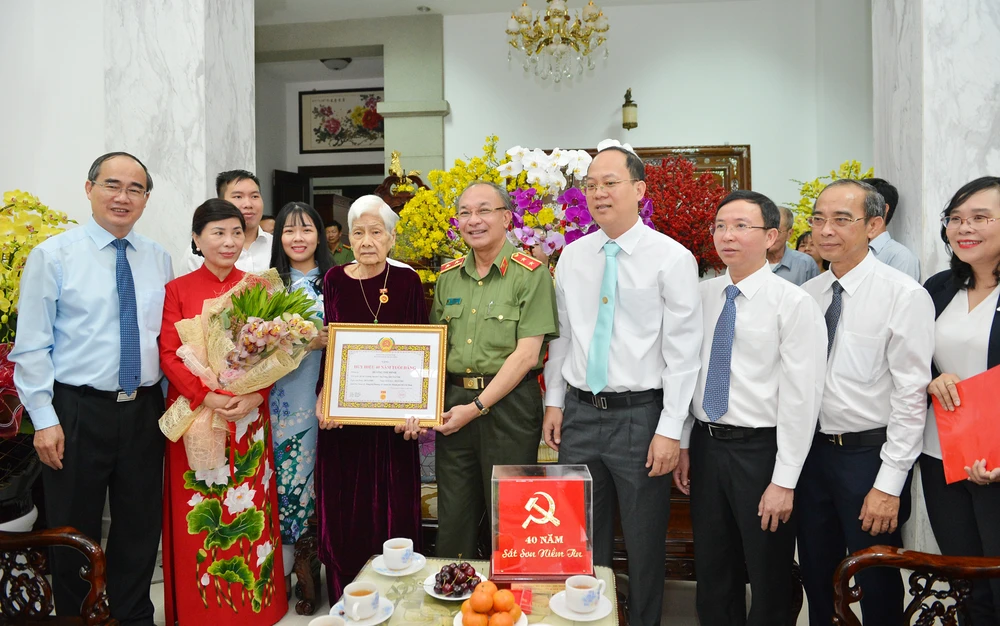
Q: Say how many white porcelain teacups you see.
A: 4